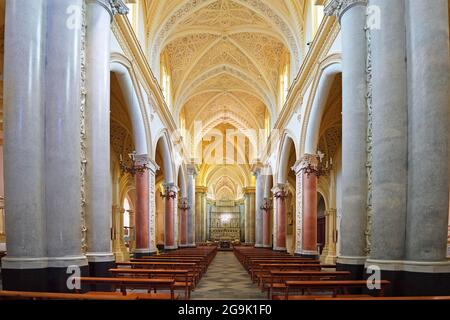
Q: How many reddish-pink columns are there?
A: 6